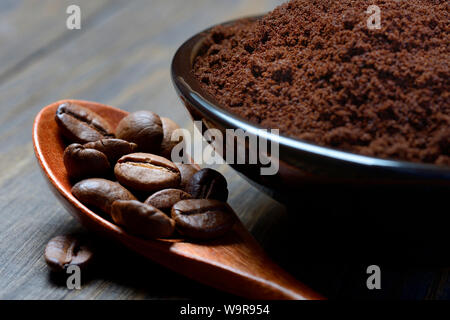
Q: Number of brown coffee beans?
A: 13